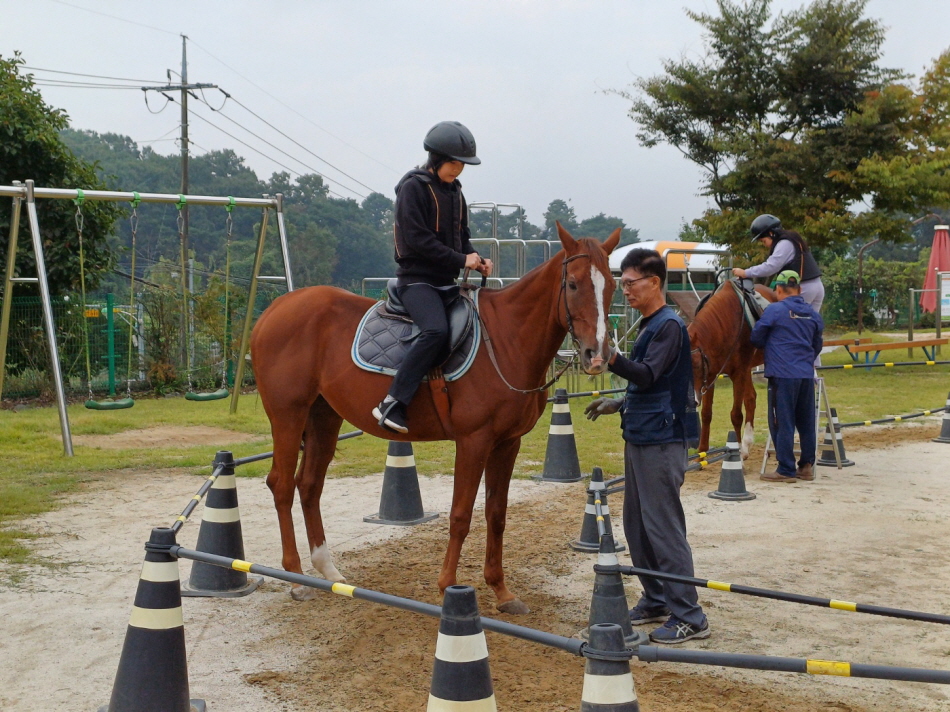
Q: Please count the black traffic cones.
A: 11